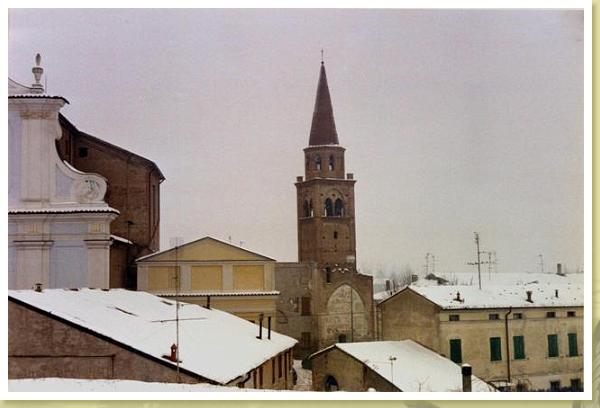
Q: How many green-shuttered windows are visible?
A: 5